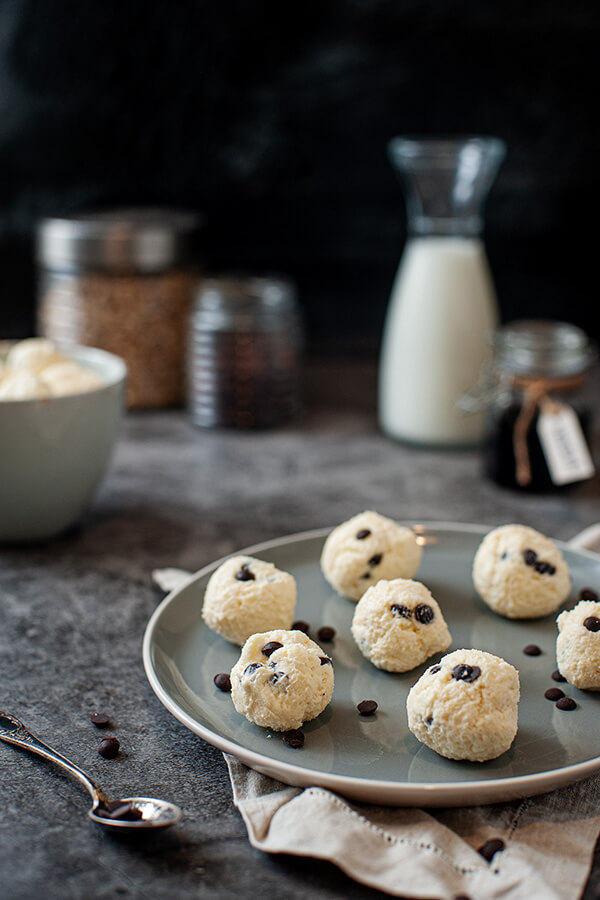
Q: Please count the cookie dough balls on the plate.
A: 7